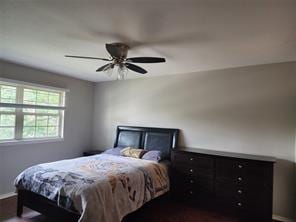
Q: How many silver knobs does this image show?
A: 8